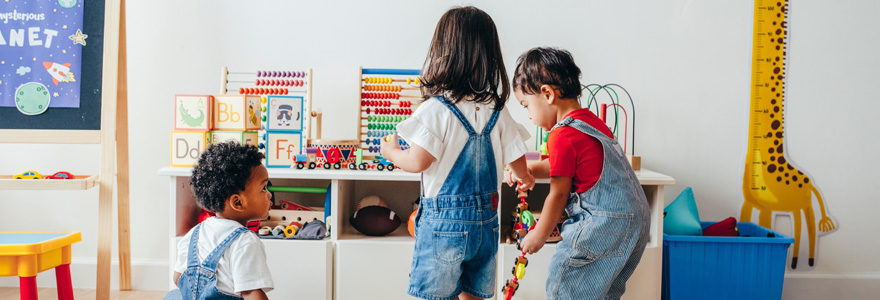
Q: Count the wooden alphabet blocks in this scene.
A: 6